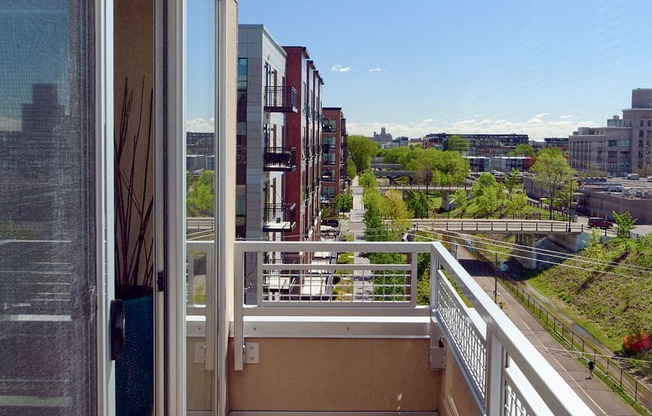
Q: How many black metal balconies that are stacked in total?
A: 3